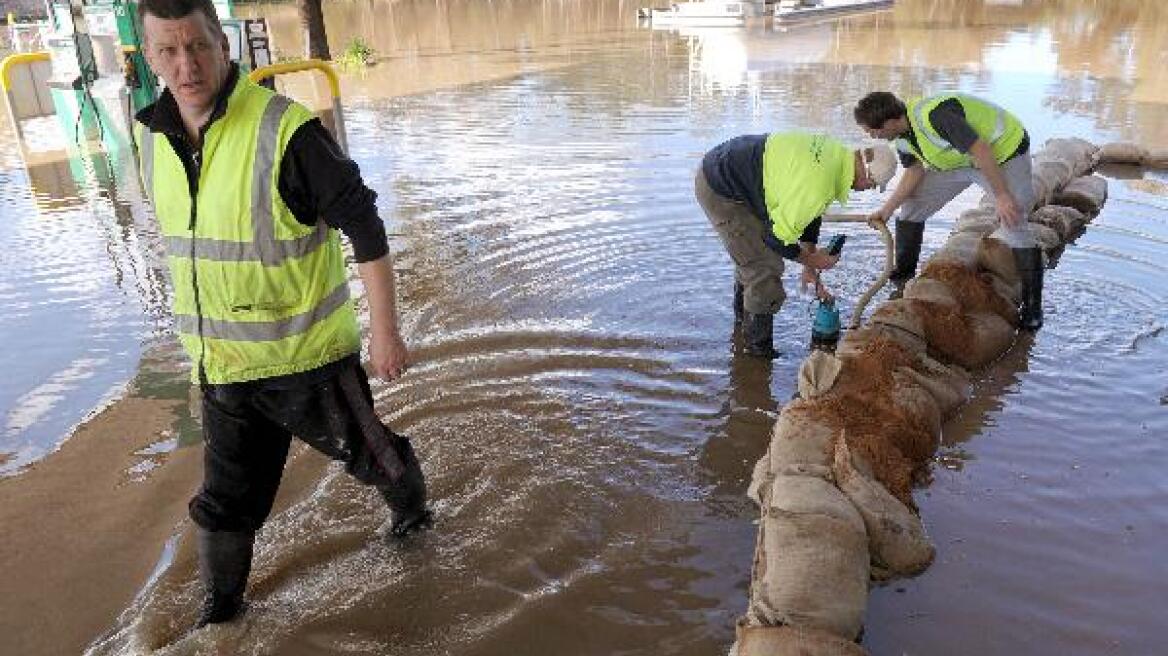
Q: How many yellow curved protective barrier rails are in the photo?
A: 2